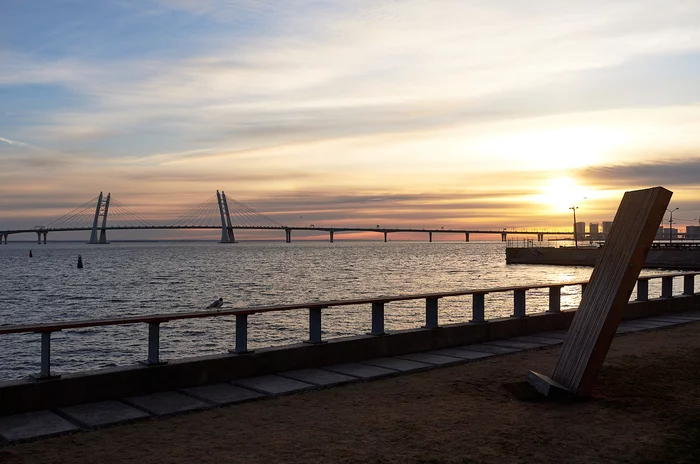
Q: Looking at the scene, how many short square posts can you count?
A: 13